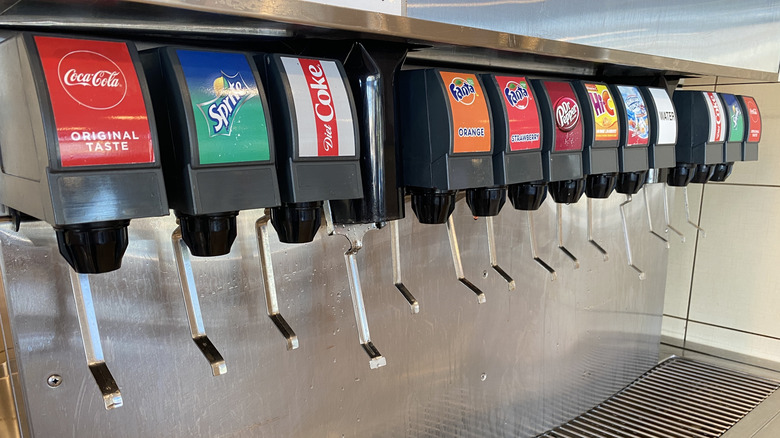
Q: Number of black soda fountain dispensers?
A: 12